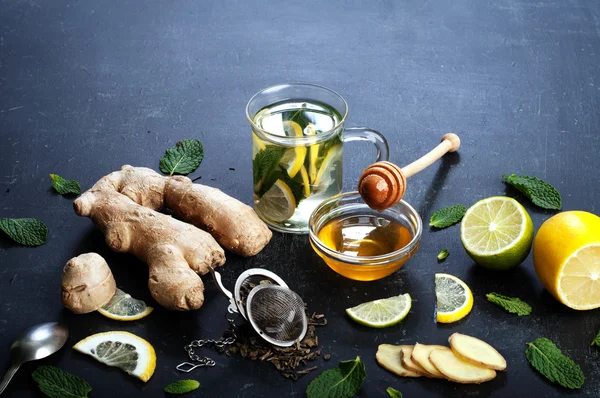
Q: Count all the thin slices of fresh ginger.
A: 5